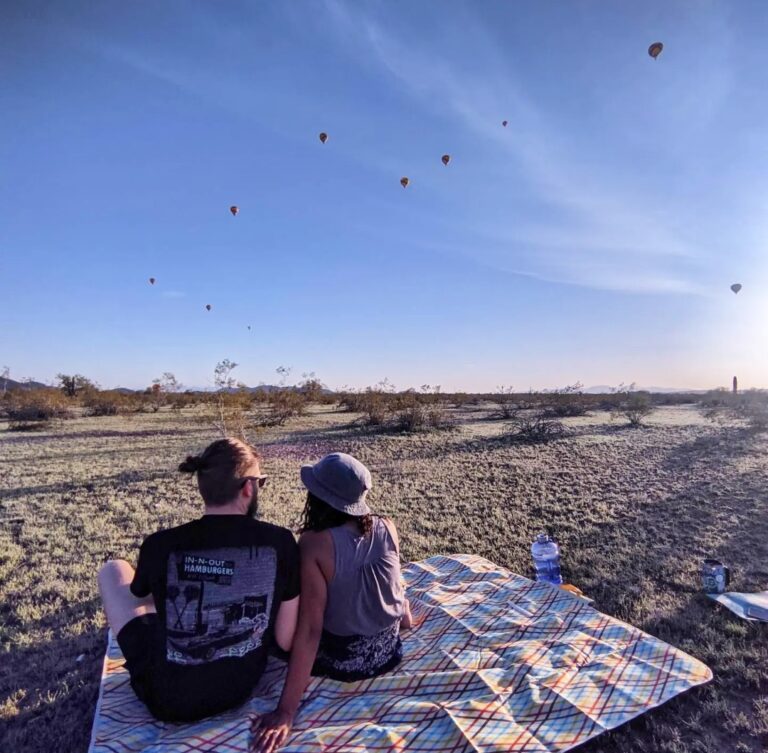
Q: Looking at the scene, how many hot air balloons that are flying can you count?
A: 10